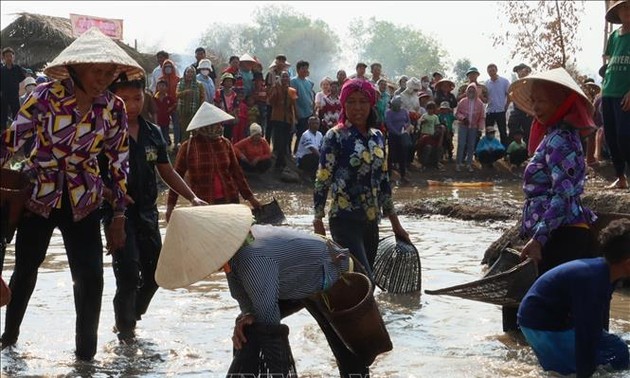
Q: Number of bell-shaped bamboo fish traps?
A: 2